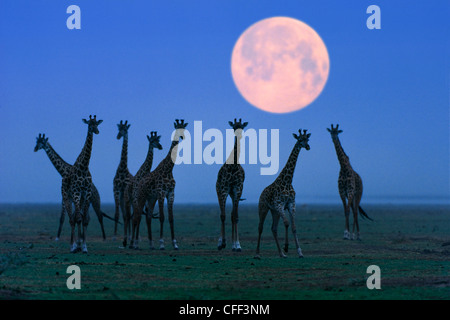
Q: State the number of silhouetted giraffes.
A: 8